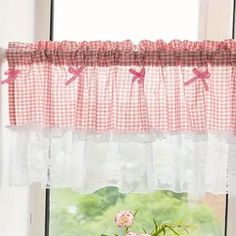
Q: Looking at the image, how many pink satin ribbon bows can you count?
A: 4